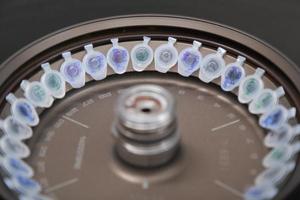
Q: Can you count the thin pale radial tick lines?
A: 4